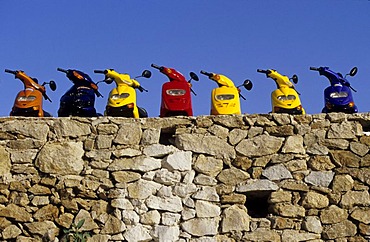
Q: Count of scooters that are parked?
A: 7